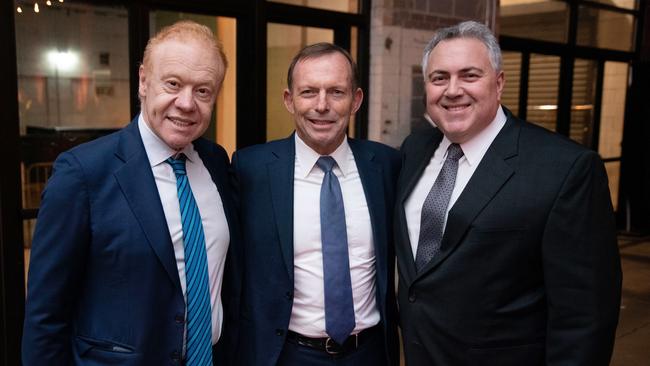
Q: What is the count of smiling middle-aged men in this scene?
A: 3